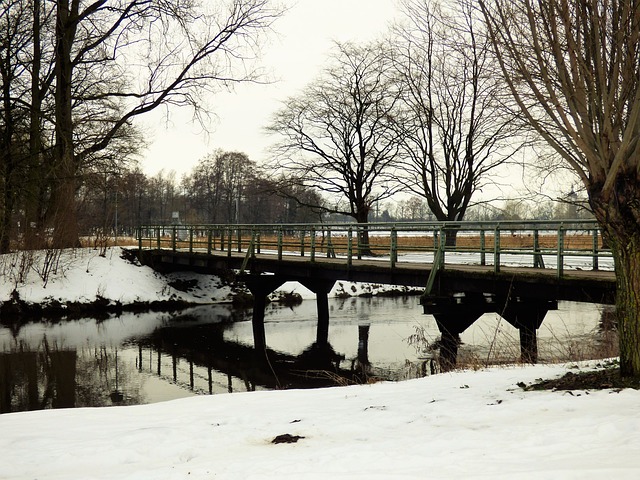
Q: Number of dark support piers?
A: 4